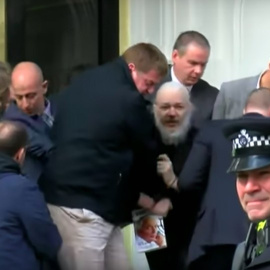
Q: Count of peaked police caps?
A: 1